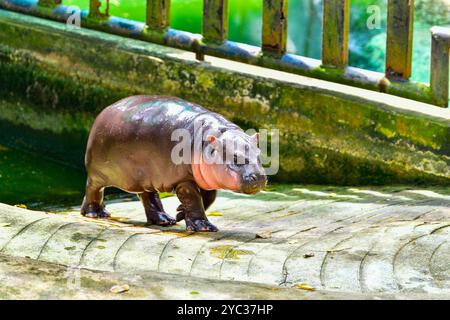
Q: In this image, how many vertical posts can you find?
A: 8